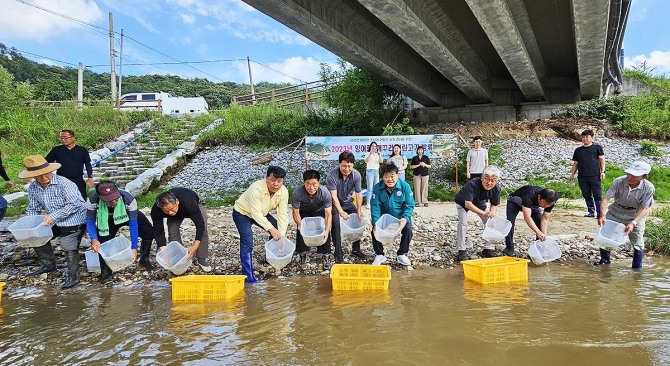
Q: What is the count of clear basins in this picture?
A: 11